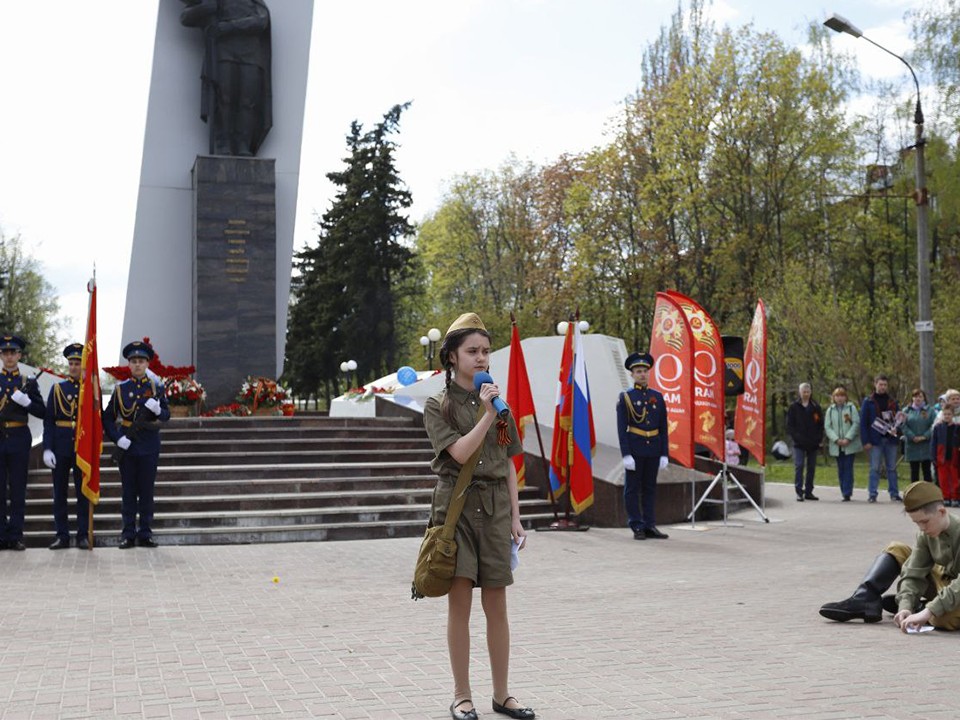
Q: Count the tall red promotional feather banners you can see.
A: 3